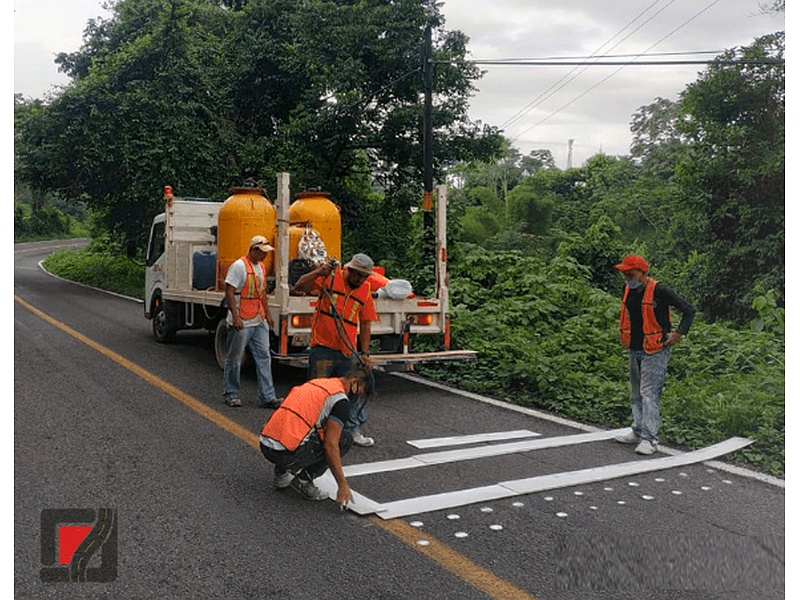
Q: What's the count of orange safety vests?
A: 4